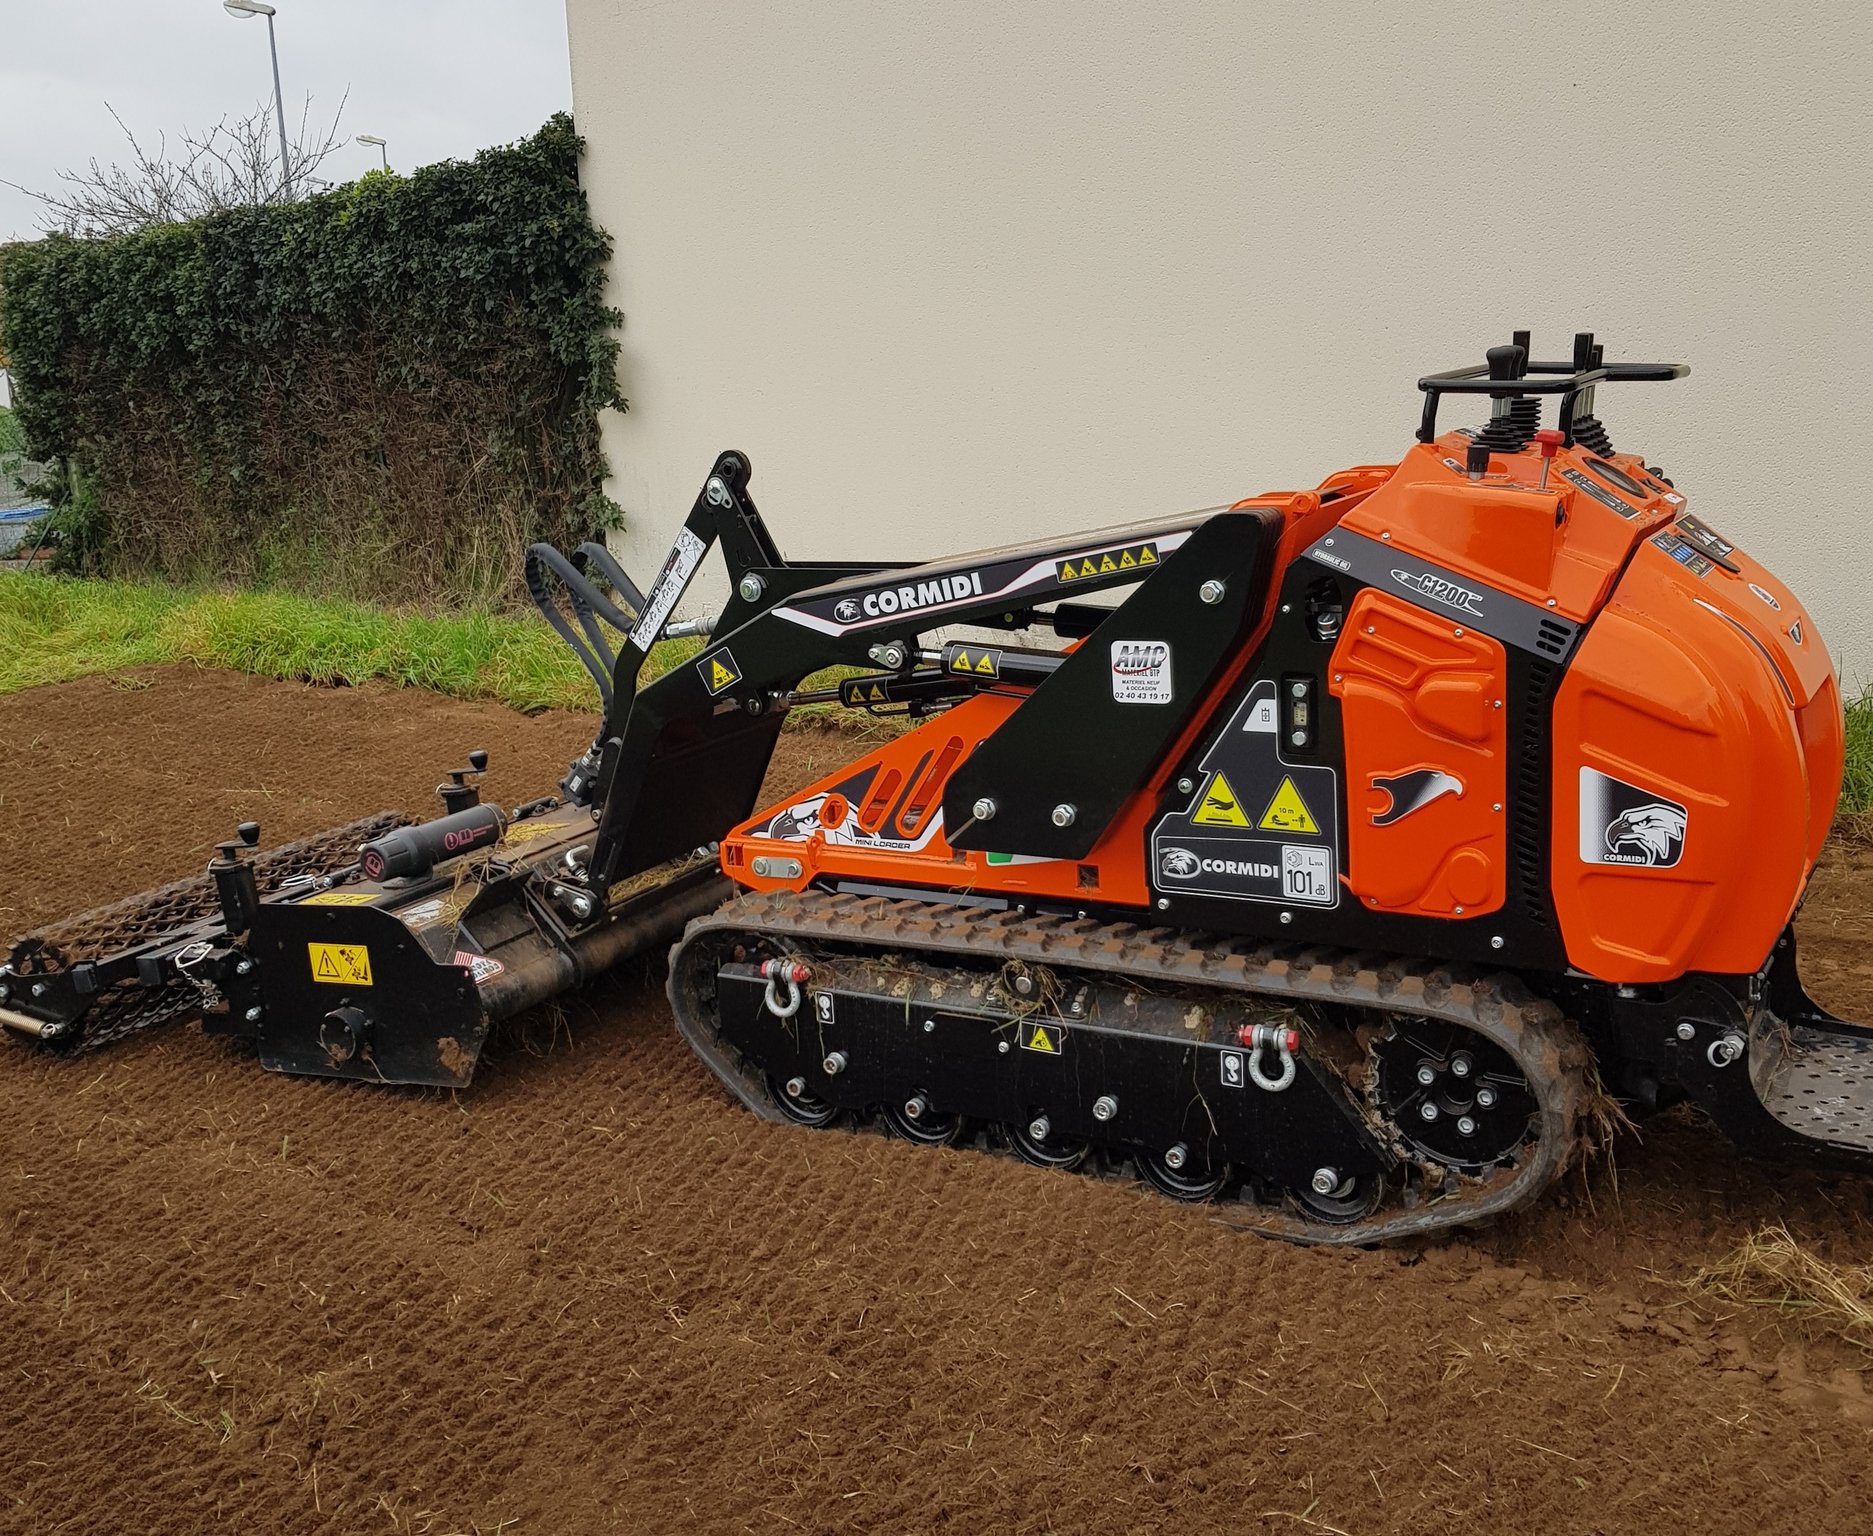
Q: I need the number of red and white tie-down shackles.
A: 2